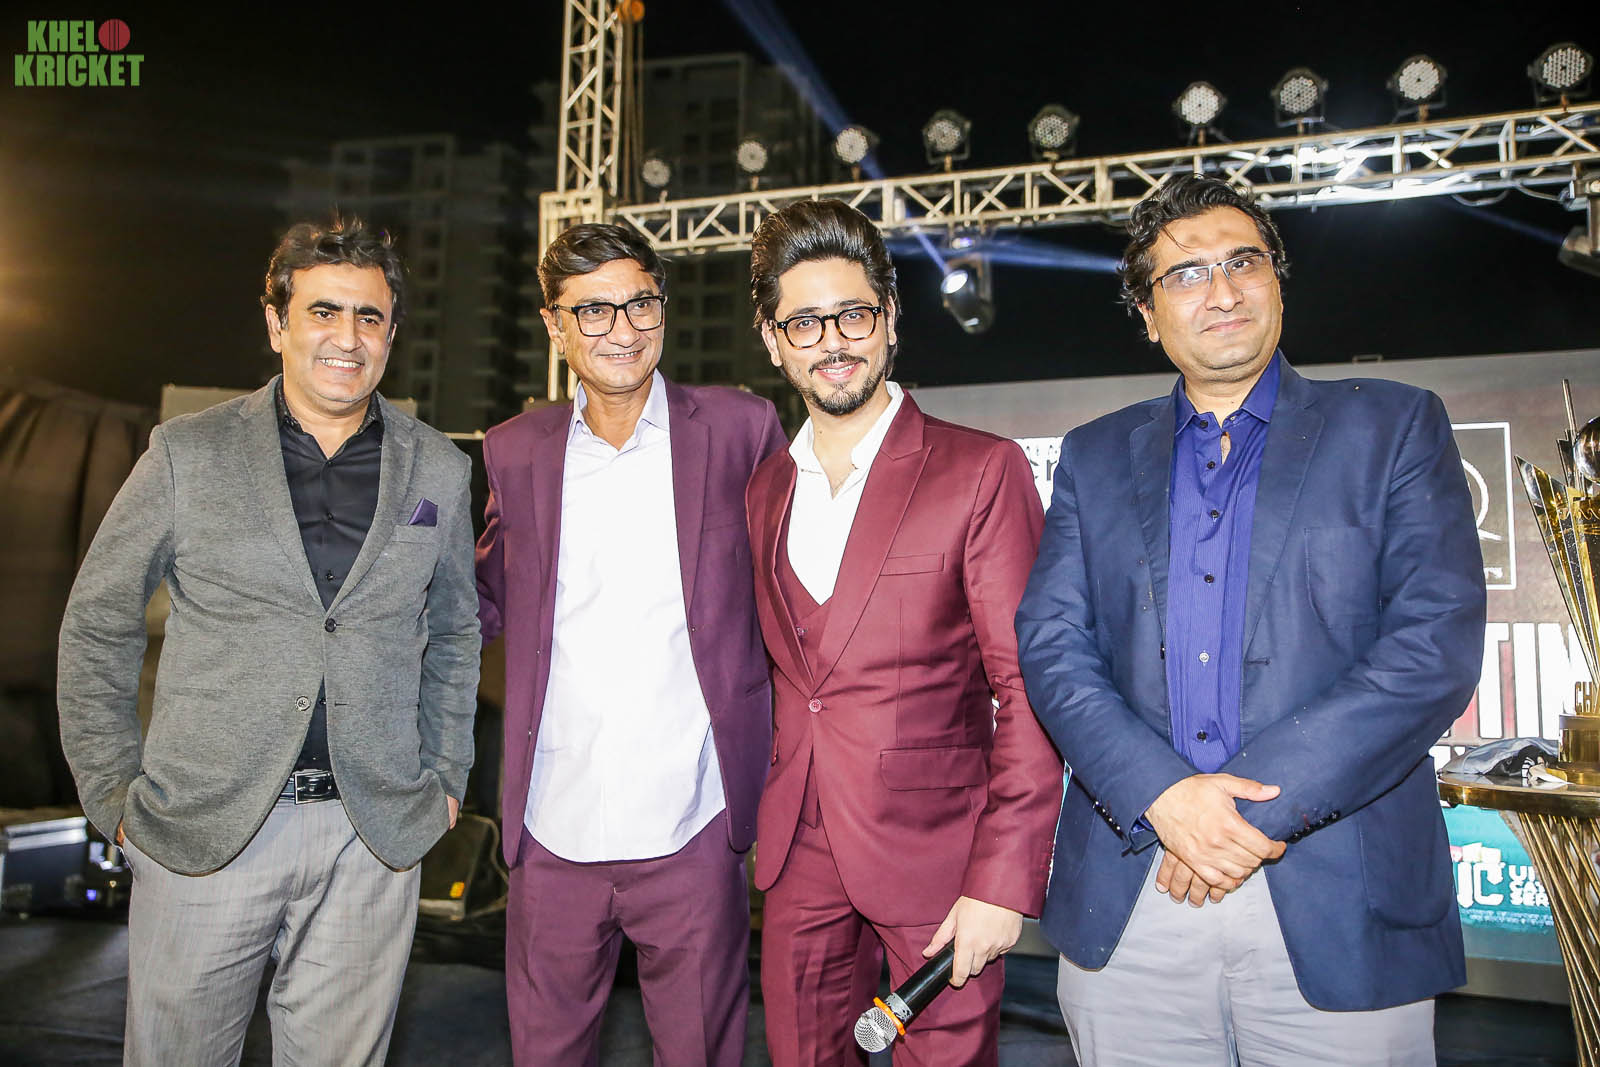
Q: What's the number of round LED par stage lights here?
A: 9